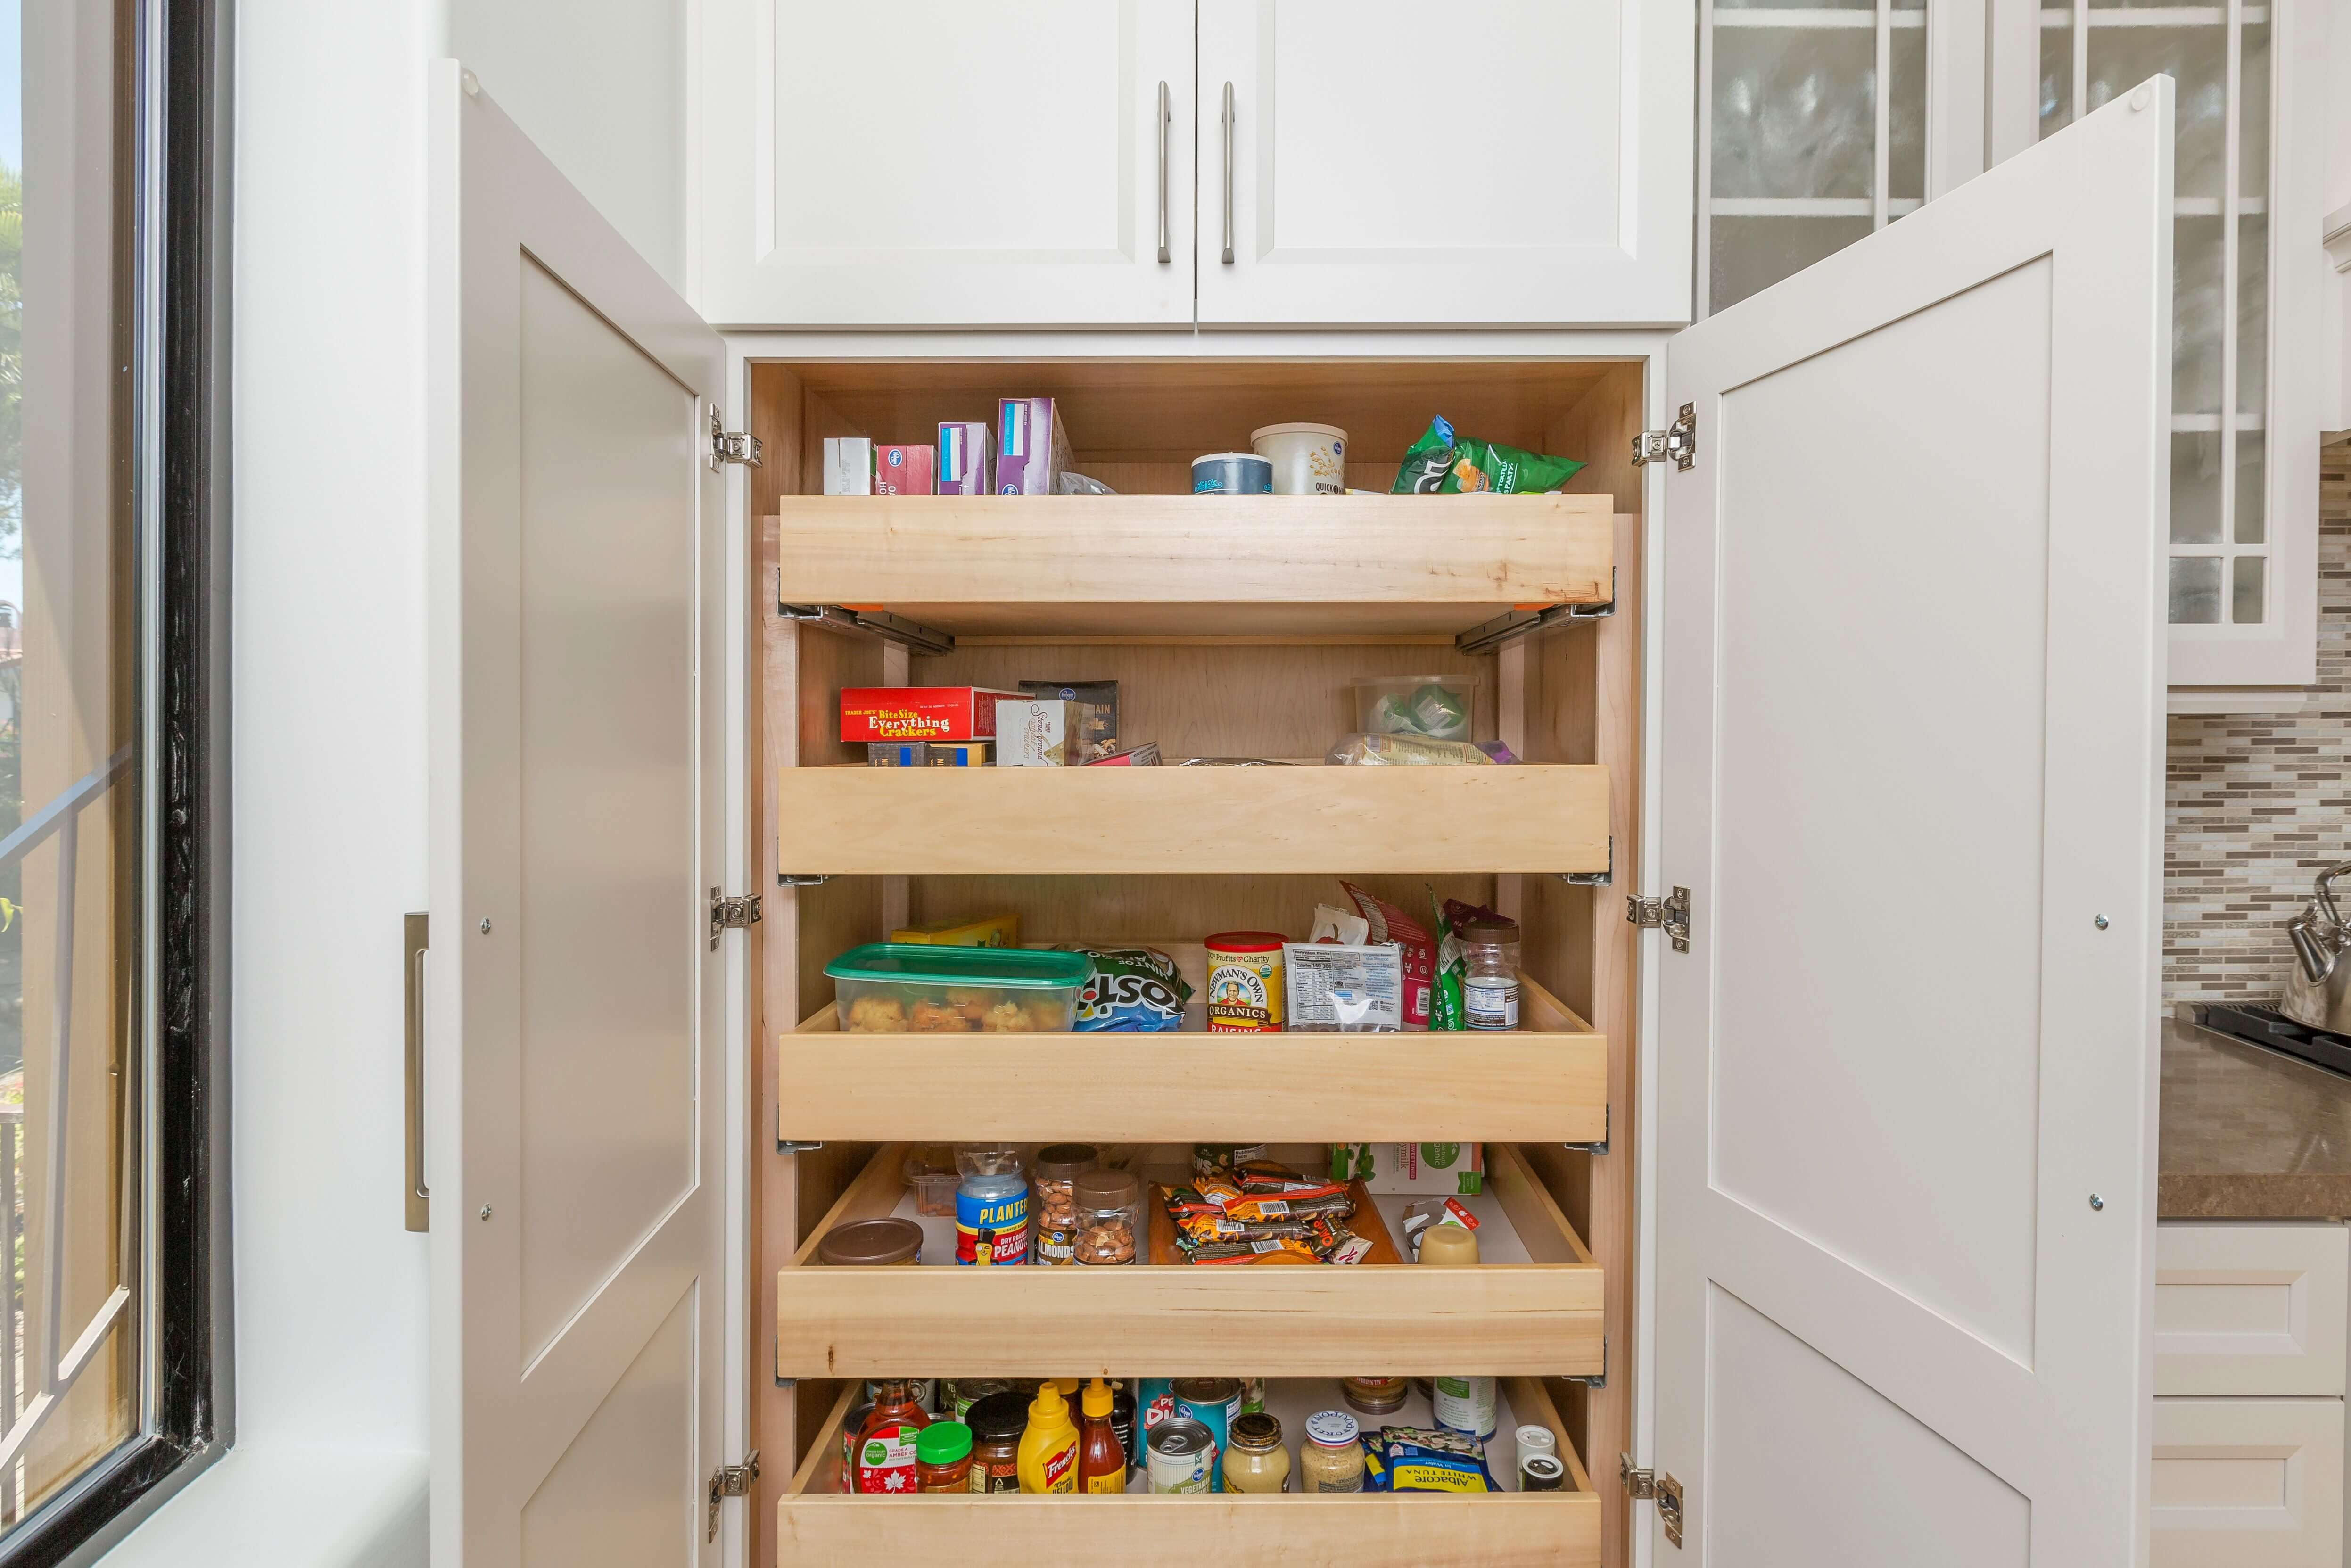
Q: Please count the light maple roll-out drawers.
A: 5